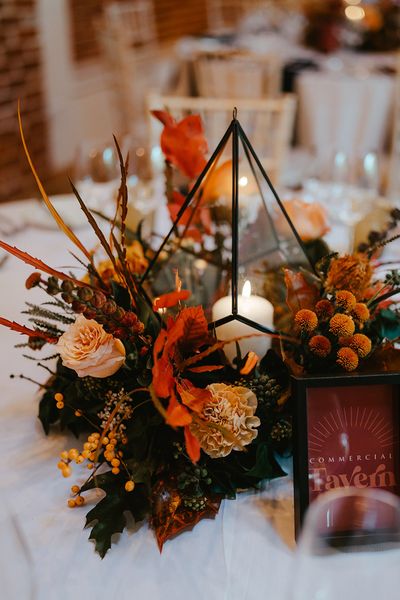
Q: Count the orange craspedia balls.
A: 8